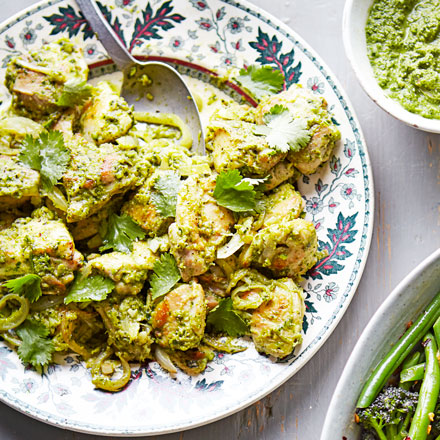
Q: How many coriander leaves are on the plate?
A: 12